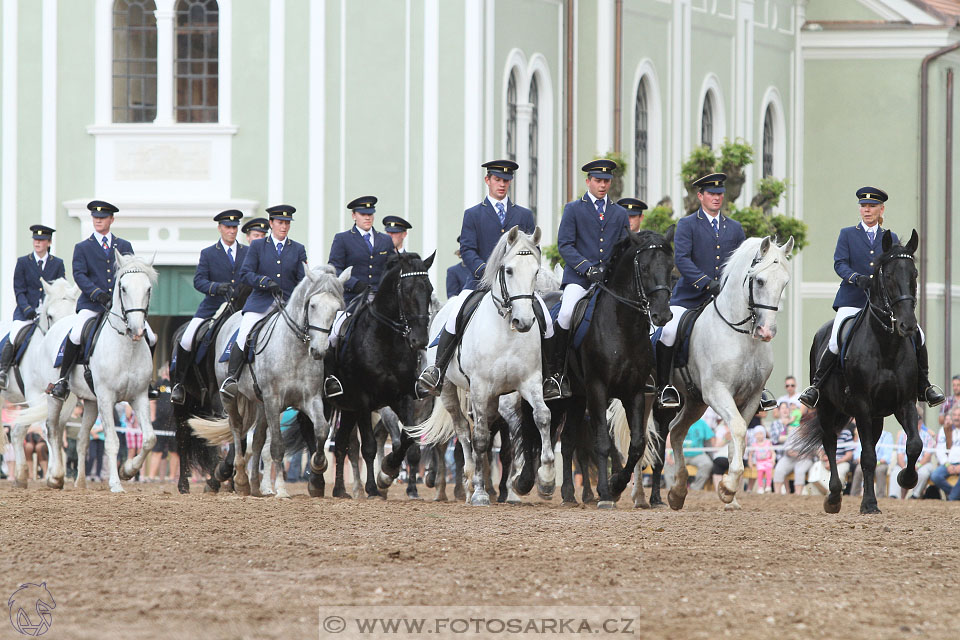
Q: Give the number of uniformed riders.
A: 13